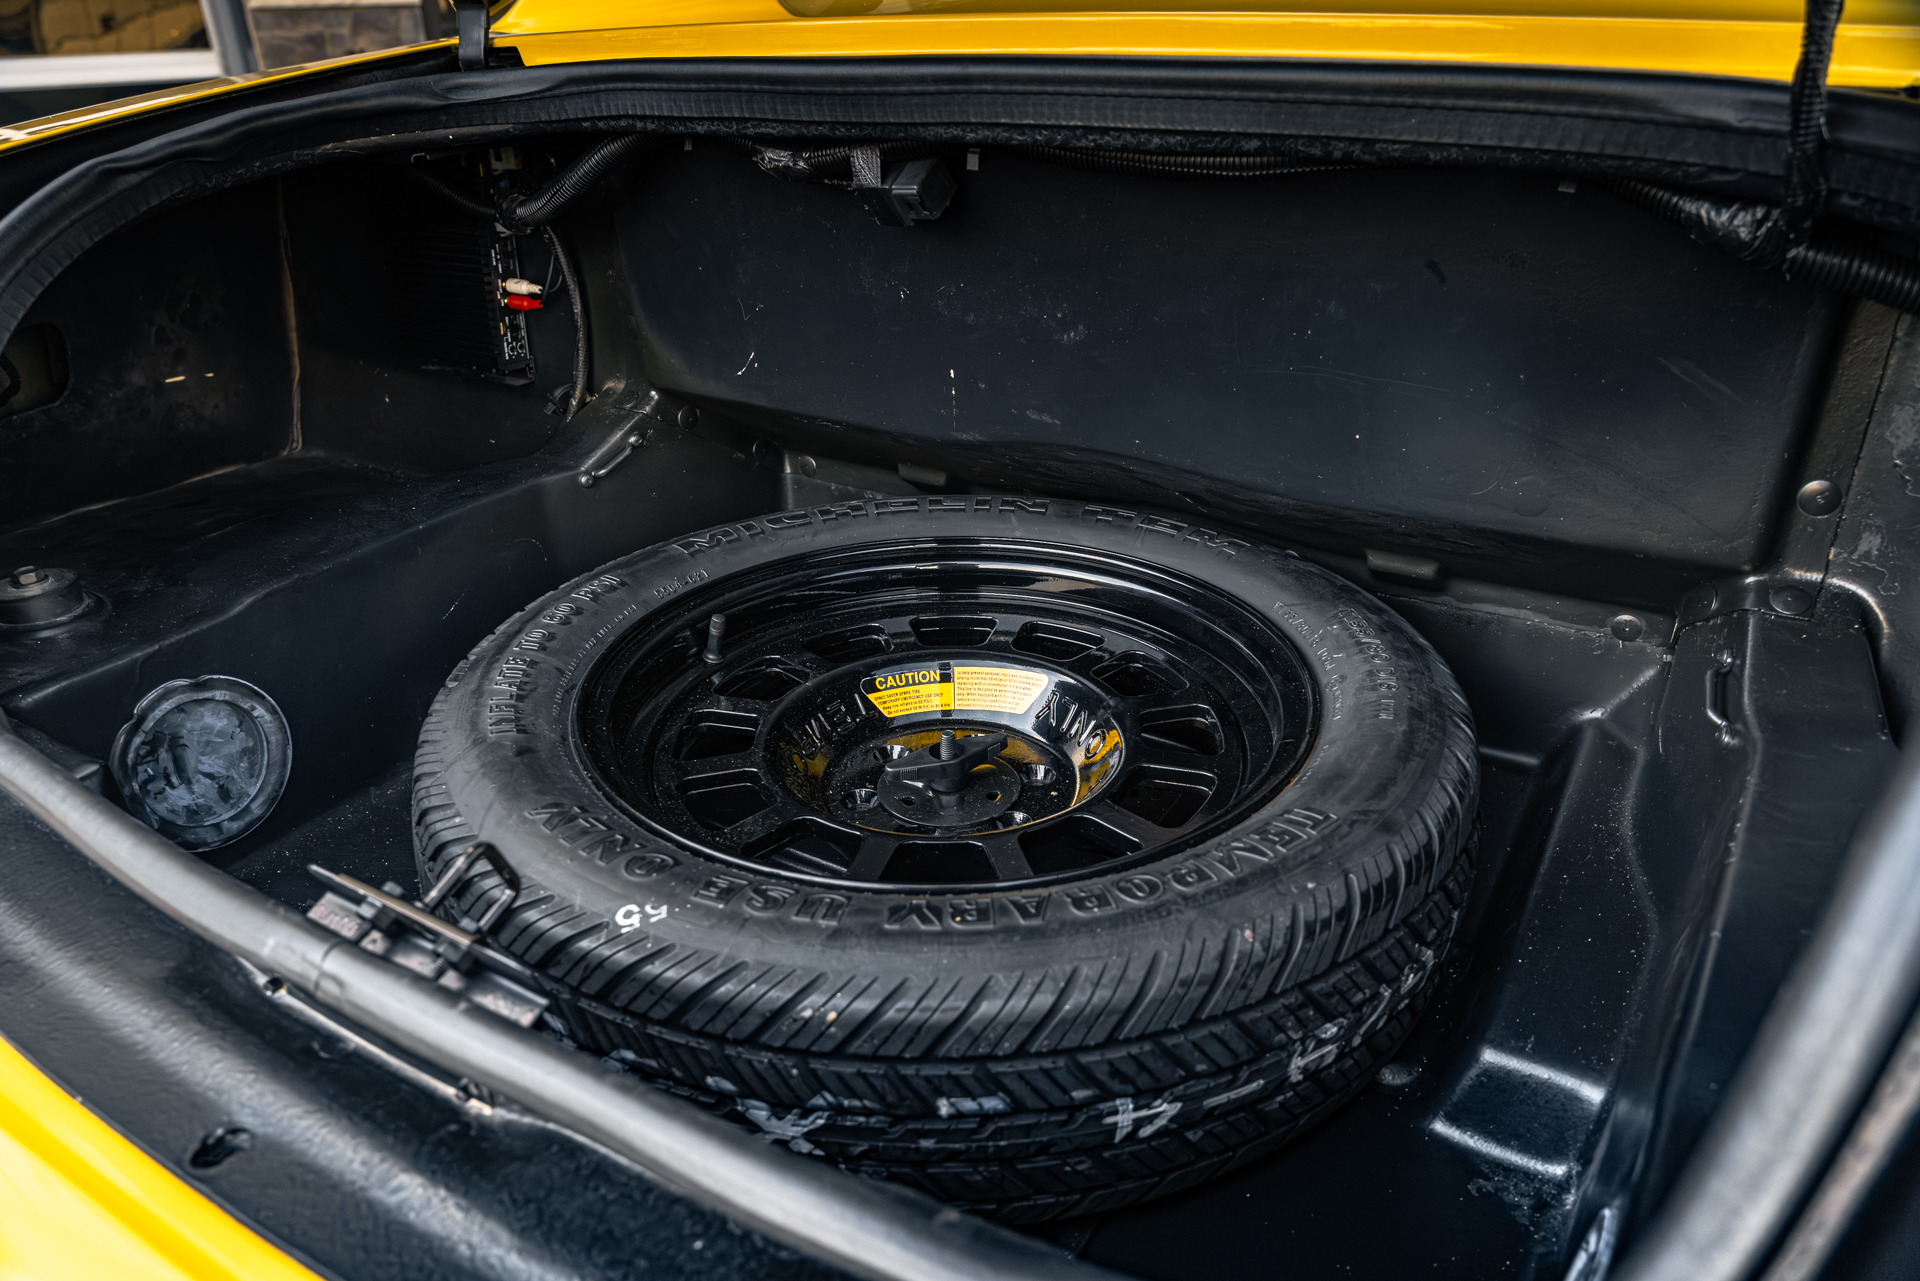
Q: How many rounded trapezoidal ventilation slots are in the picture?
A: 12